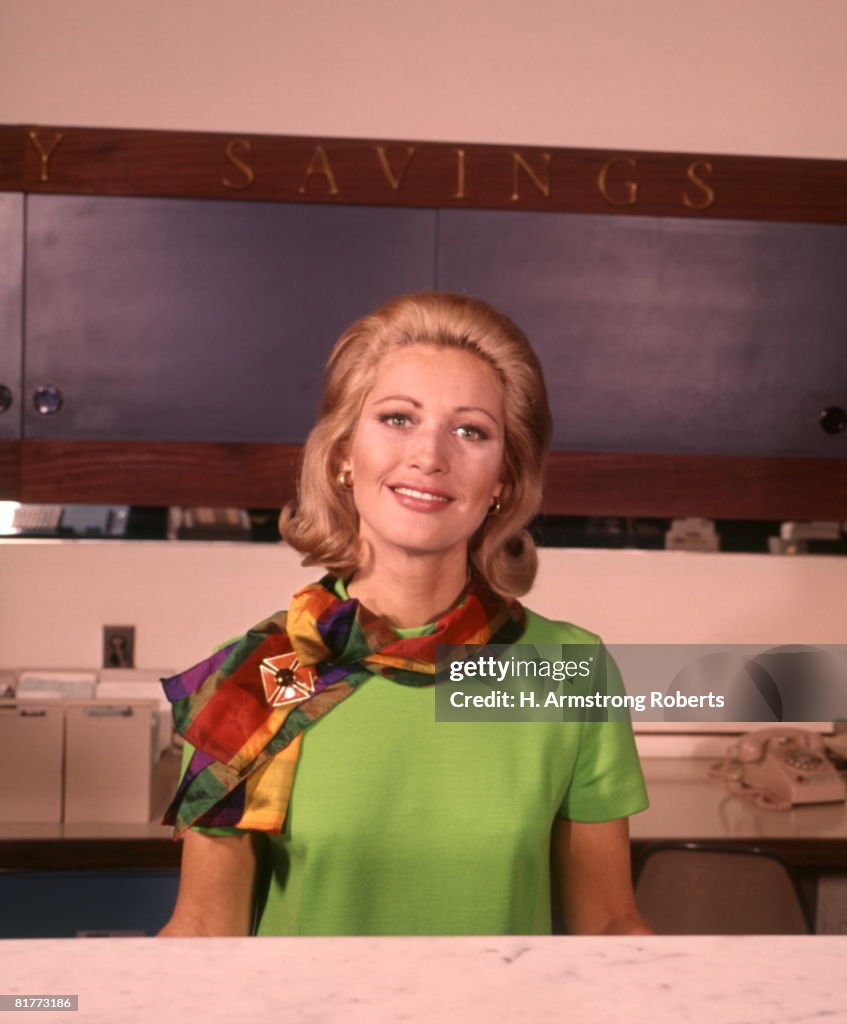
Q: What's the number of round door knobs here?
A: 3